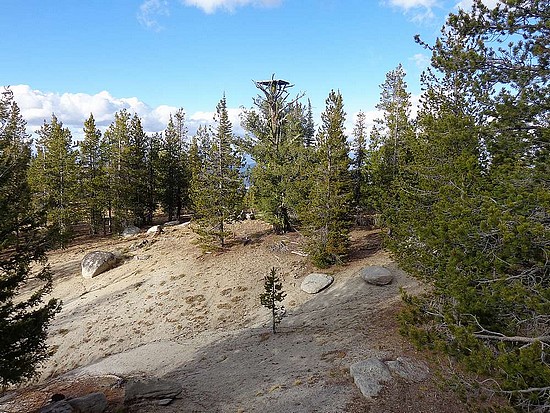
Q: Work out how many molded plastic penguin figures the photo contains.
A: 0